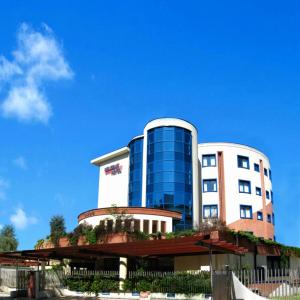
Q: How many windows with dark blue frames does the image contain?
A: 15